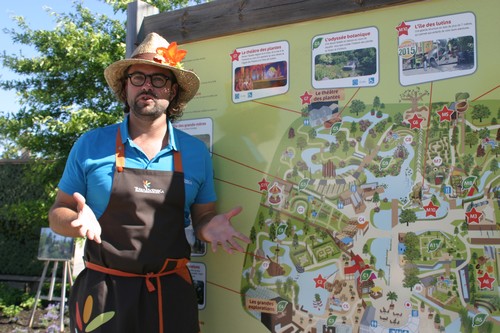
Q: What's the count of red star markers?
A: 10